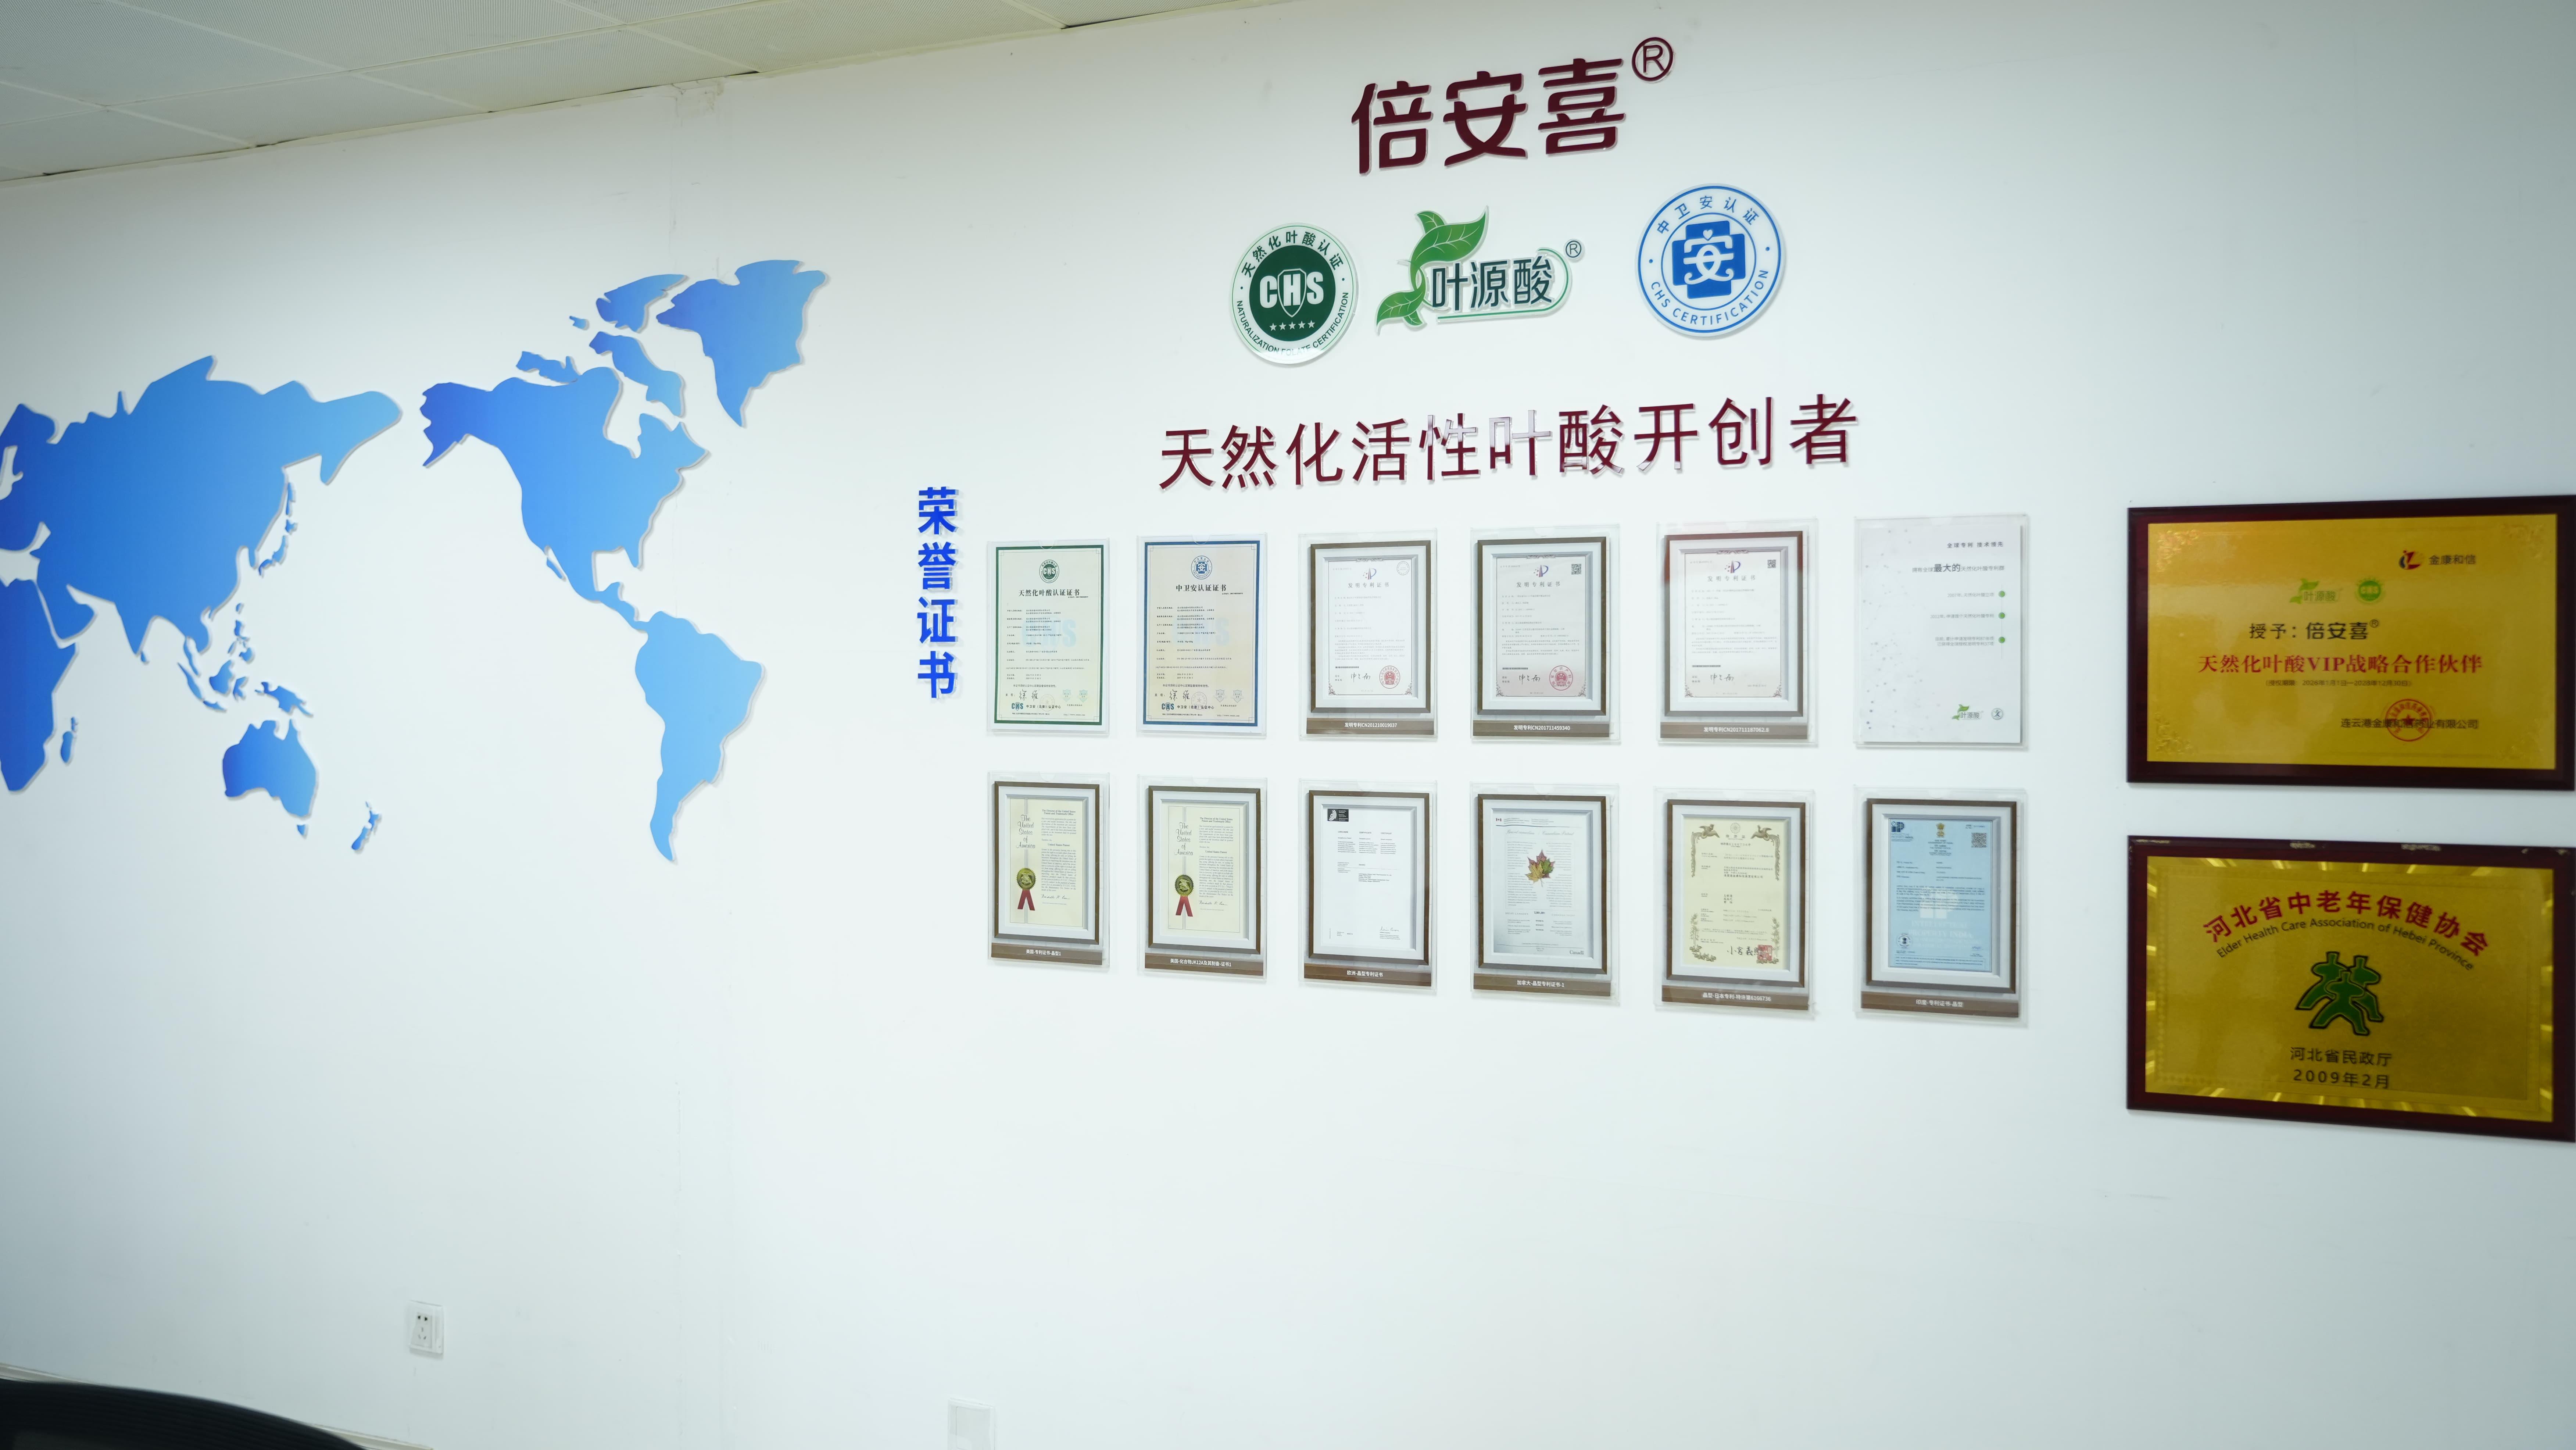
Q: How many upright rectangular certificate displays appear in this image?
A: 12